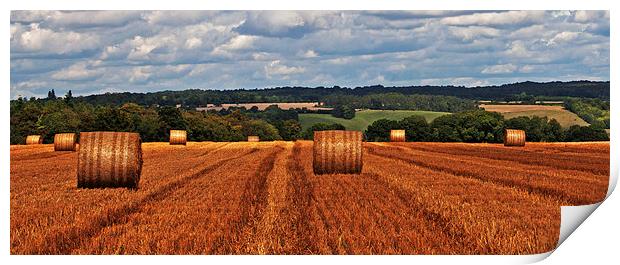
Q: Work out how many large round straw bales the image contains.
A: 8